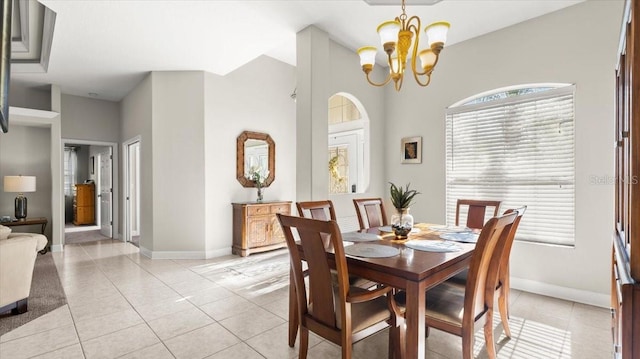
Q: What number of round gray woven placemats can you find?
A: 6